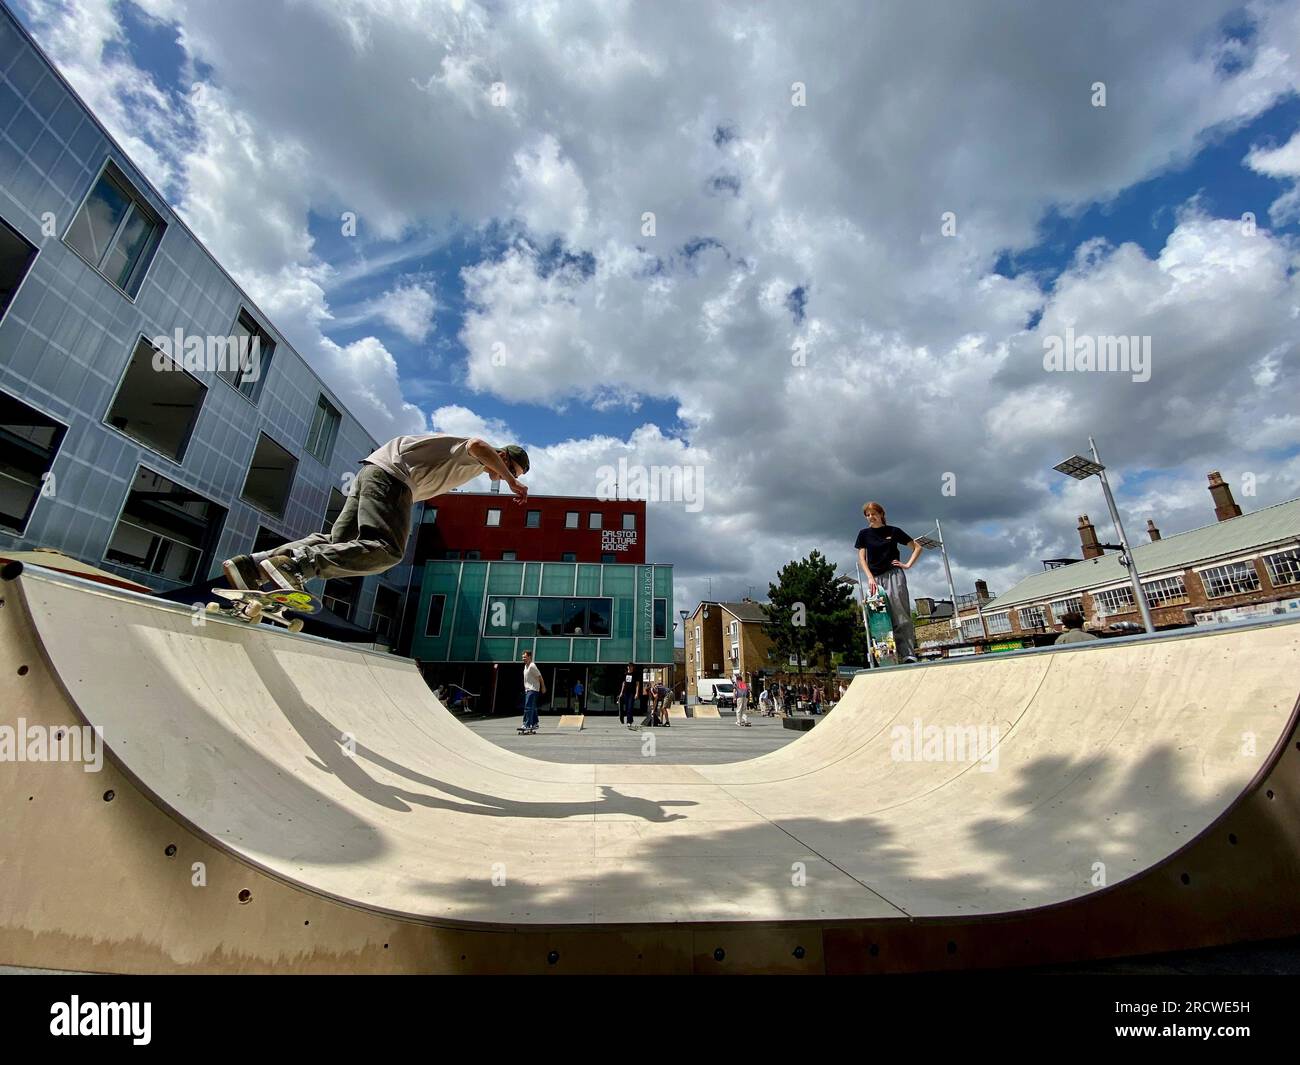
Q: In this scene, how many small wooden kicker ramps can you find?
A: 3